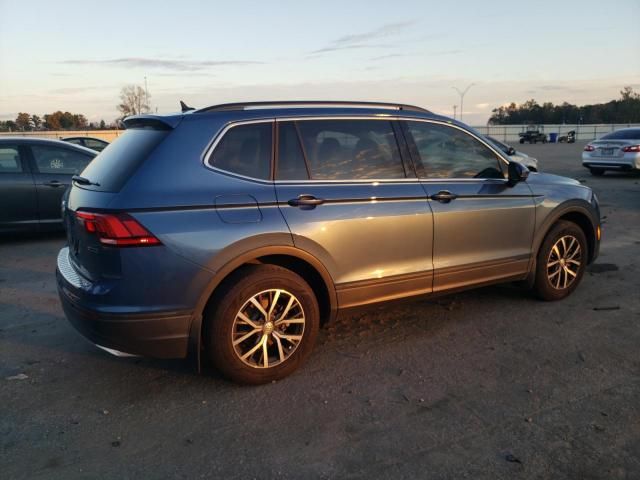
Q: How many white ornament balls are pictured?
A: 0